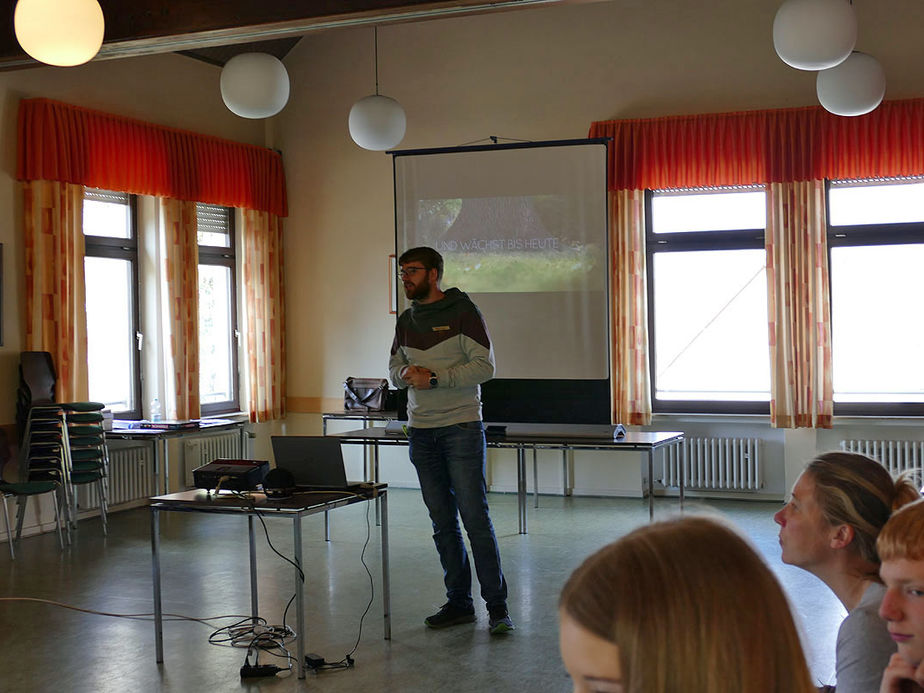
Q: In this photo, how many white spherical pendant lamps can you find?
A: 5